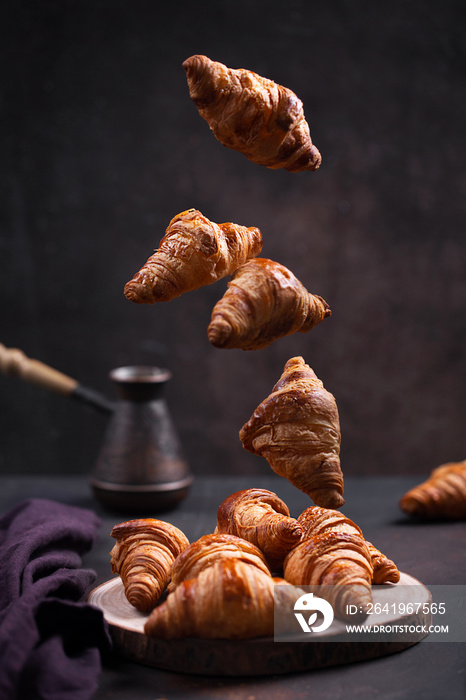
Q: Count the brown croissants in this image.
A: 11